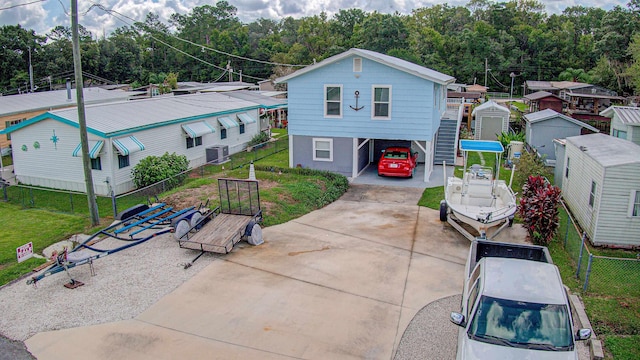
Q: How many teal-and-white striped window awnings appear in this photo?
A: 5